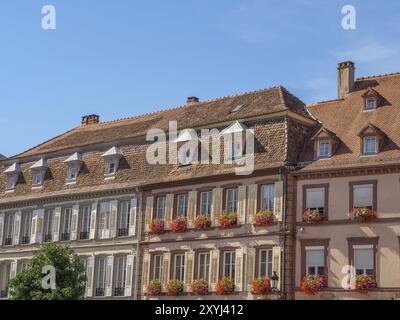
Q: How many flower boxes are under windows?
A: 14